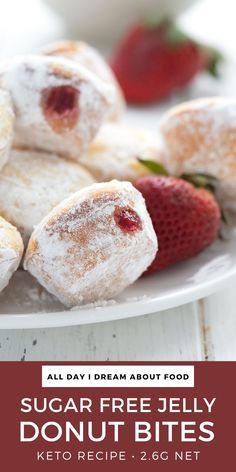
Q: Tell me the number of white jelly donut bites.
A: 8